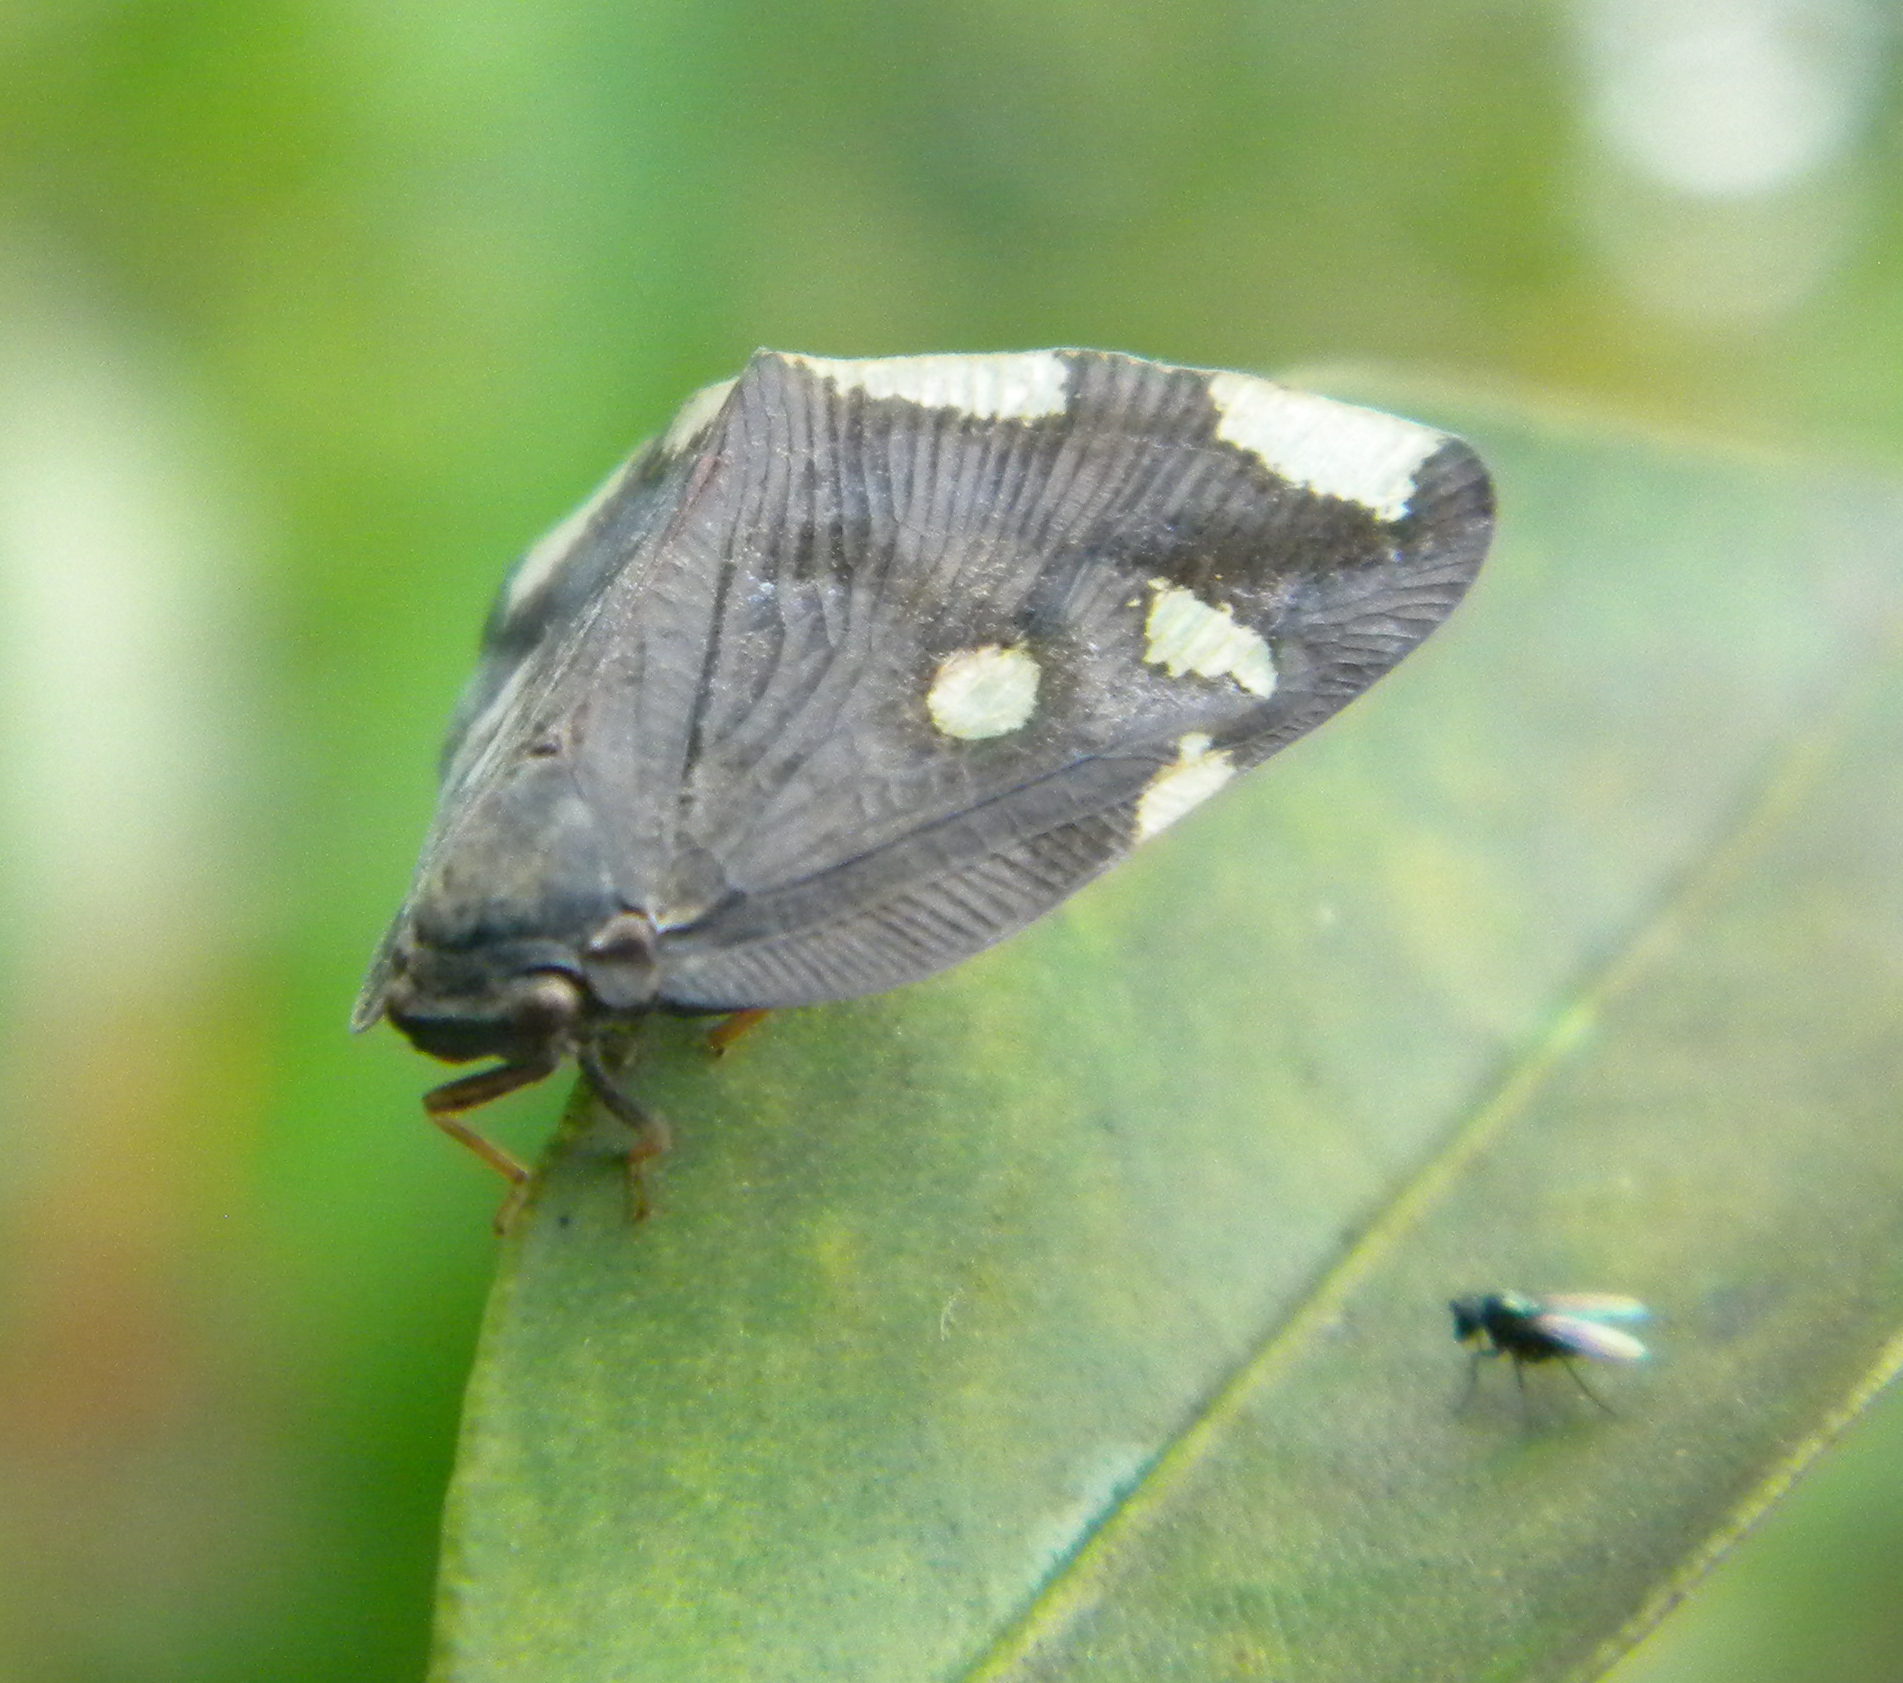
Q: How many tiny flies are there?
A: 1